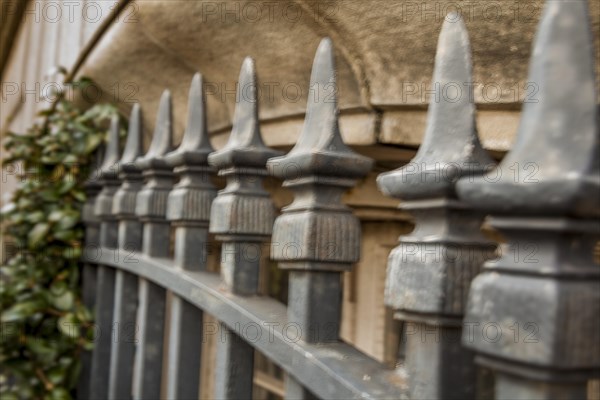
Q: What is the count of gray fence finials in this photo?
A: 9